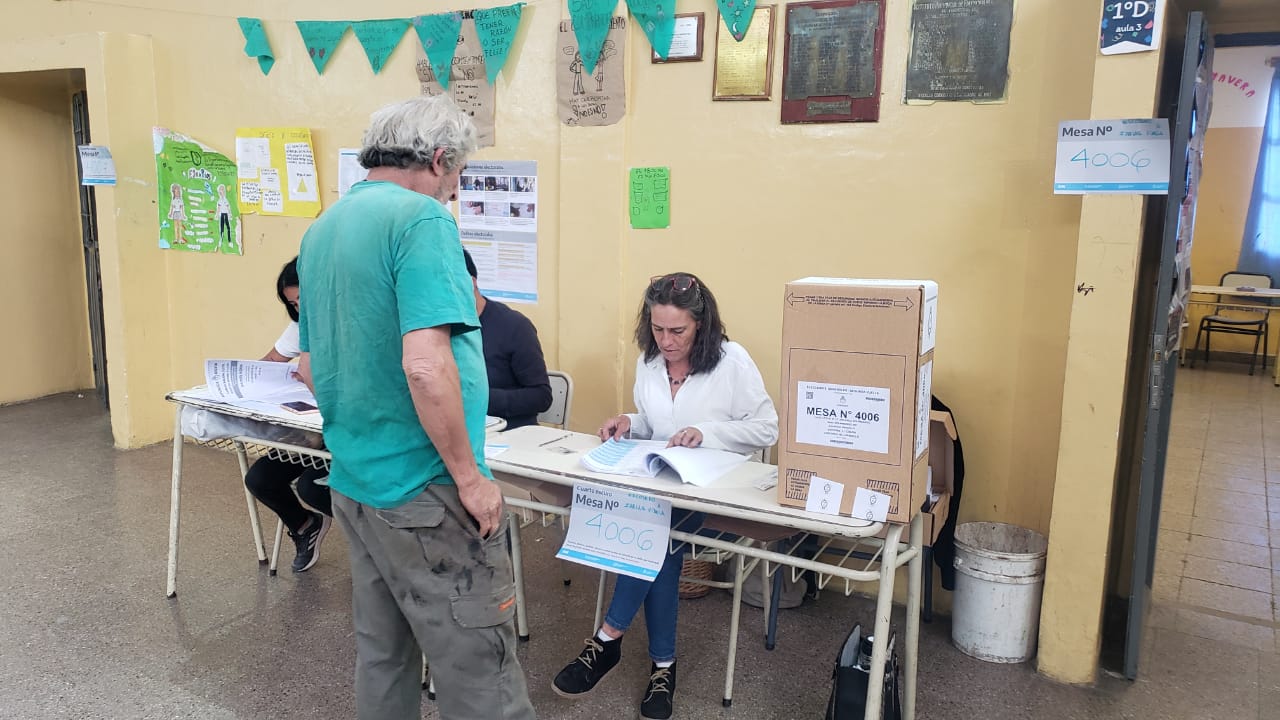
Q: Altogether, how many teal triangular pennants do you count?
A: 8